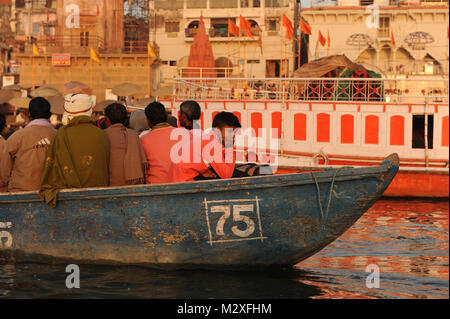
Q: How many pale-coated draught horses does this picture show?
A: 0